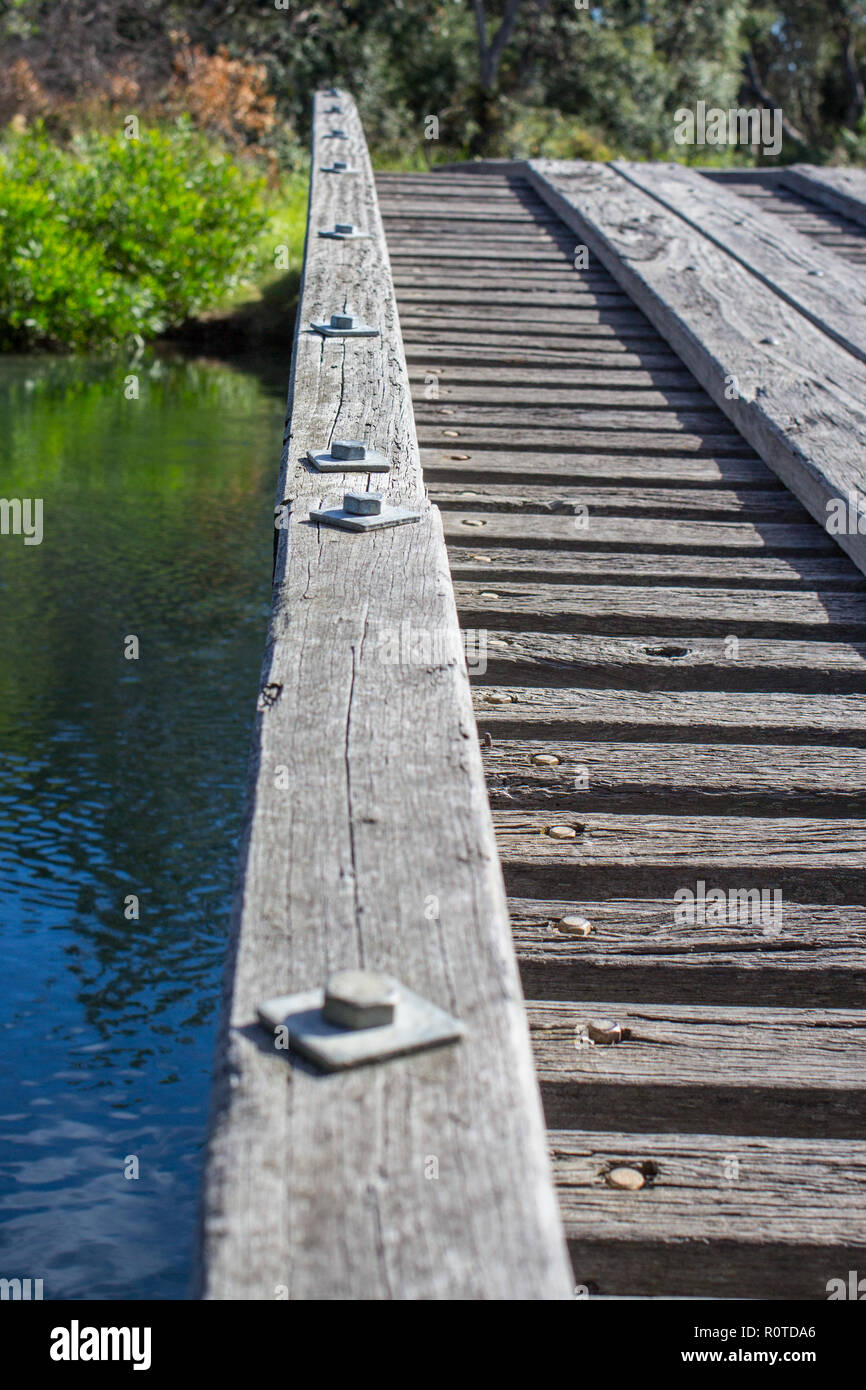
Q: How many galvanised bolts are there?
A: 9